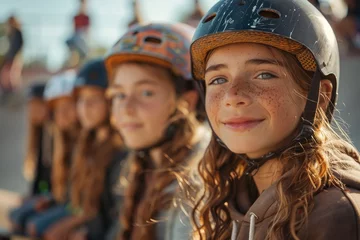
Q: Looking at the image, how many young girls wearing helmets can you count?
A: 5